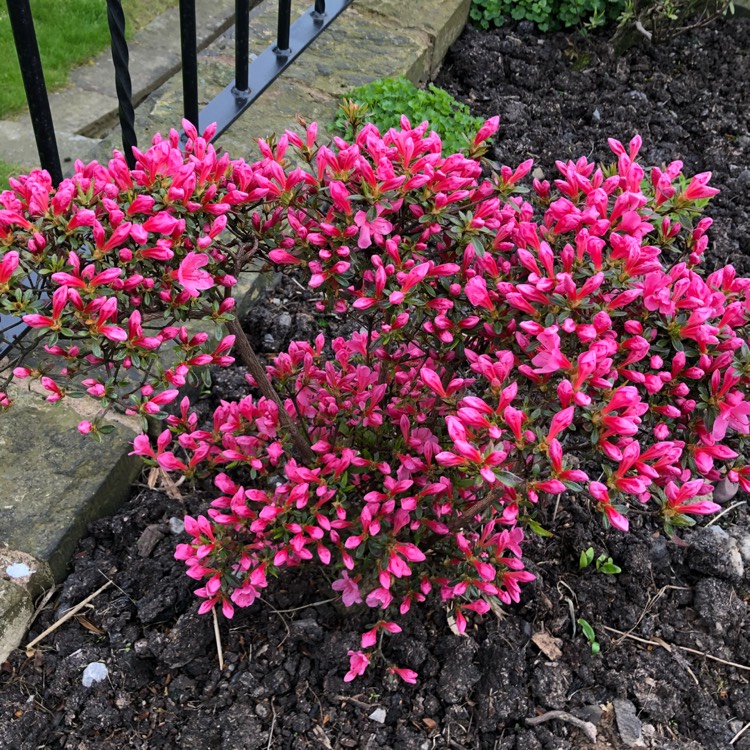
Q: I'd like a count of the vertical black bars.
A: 6